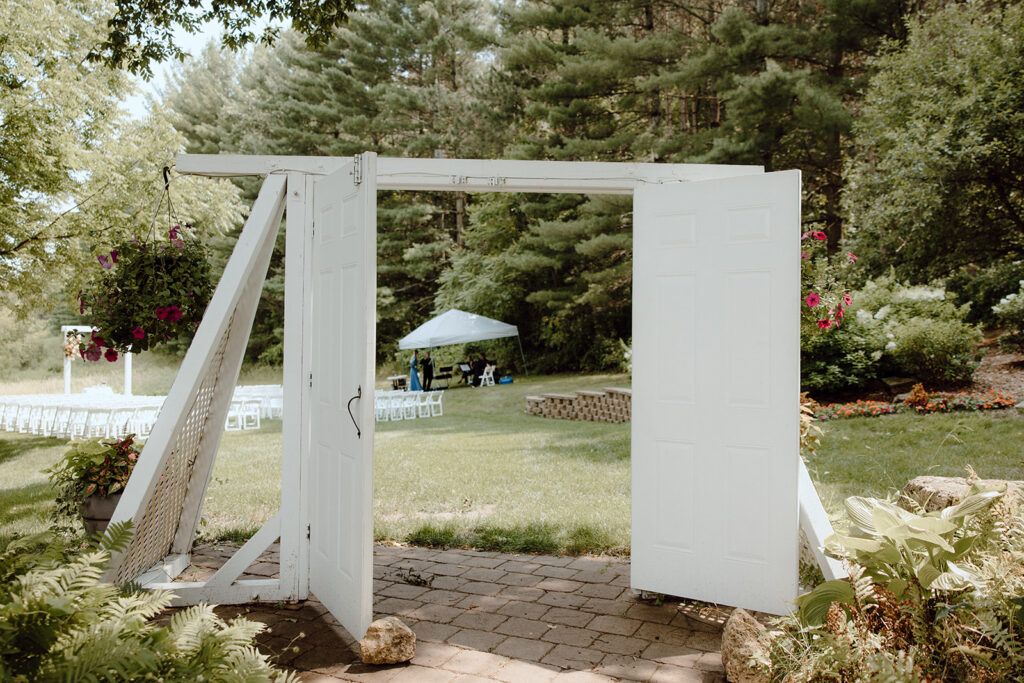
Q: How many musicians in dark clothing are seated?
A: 2